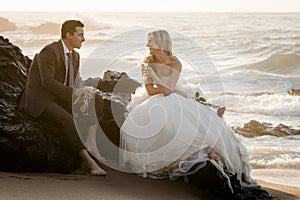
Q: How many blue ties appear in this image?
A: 0